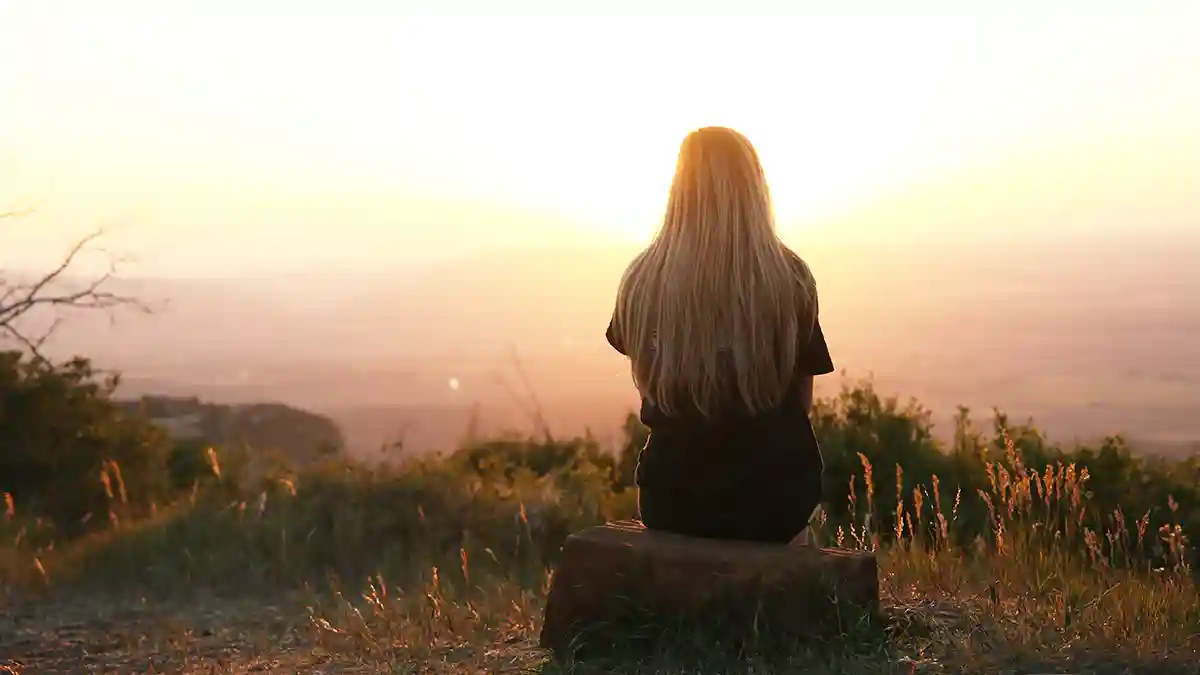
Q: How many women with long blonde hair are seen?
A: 1